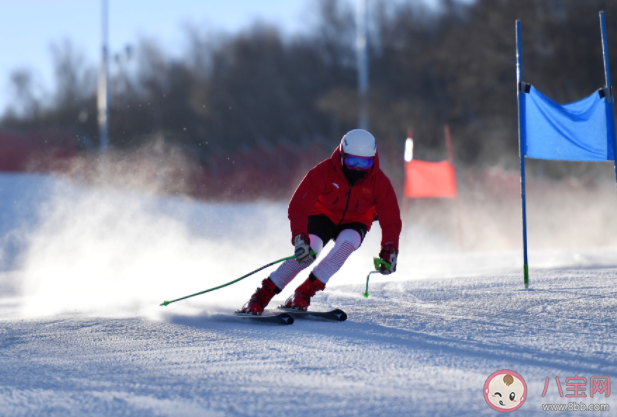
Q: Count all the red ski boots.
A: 2